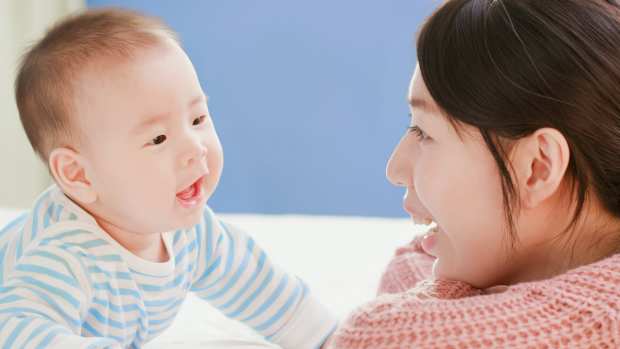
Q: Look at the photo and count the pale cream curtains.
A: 1